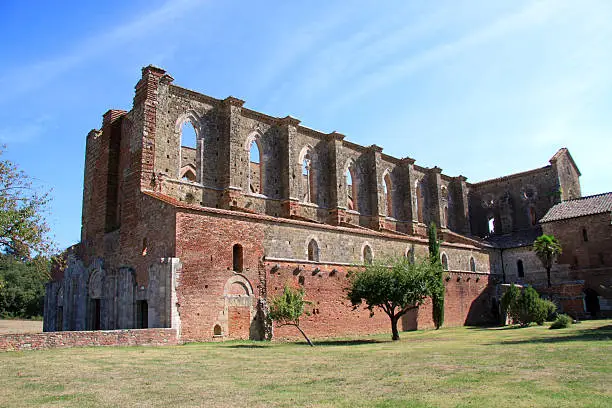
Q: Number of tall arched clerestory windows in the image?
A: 7